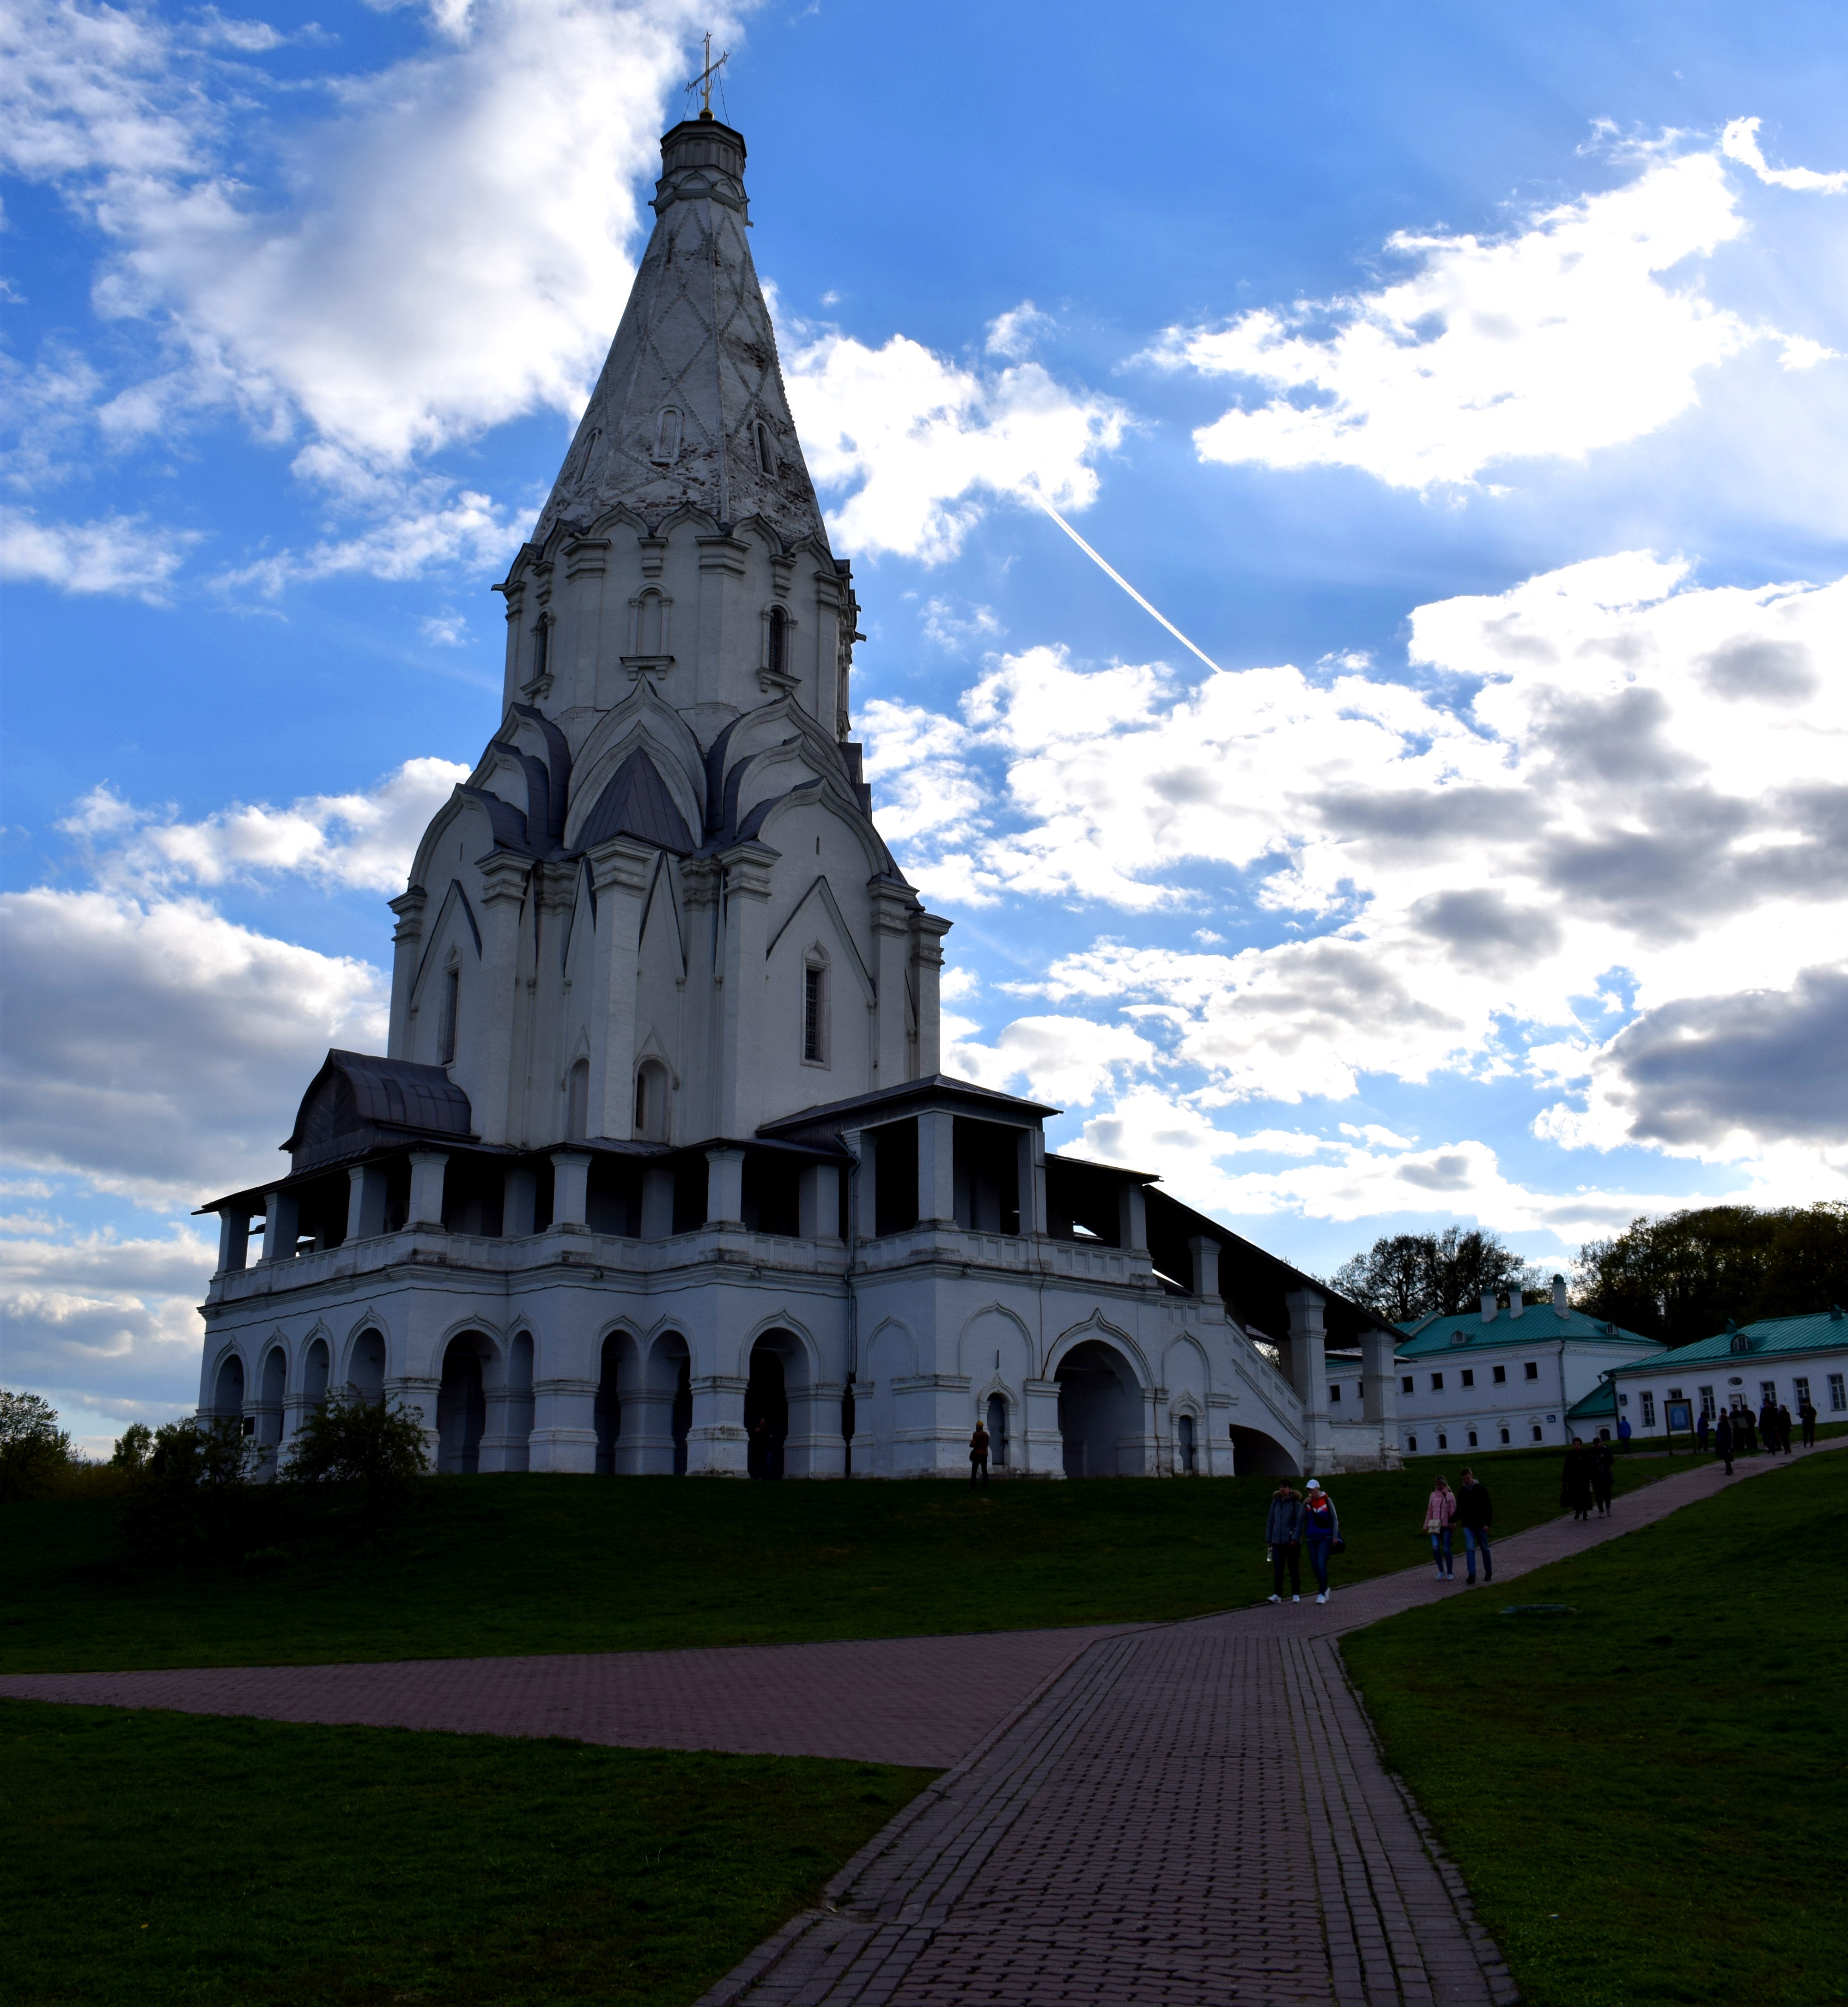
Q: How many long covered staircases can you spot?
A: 1